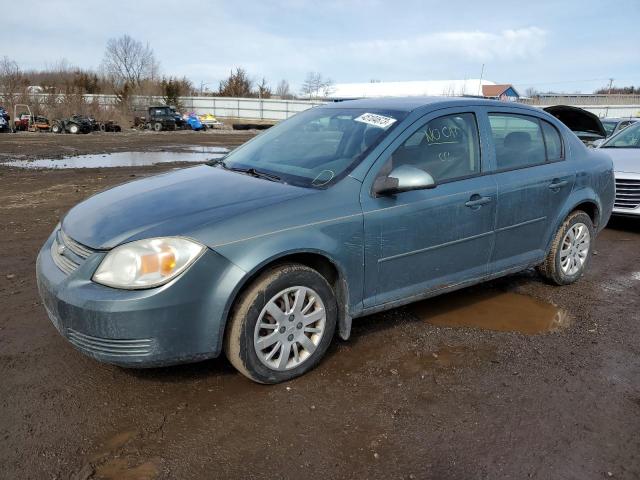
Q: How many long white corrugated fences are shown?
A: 1